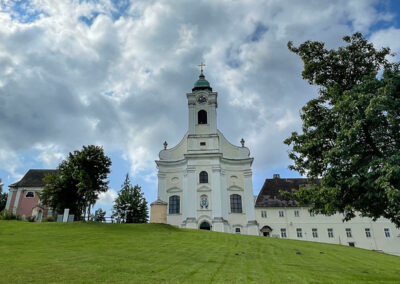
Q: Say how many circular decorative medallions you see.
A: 2